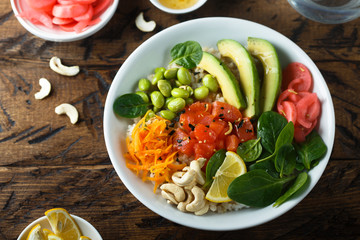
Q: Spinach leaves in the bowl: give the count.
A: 11